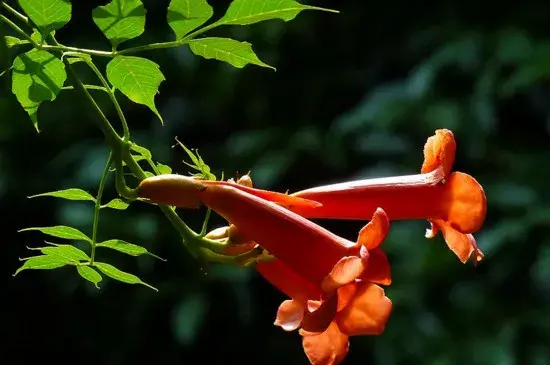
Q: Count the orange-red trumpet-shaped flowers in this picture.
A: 3